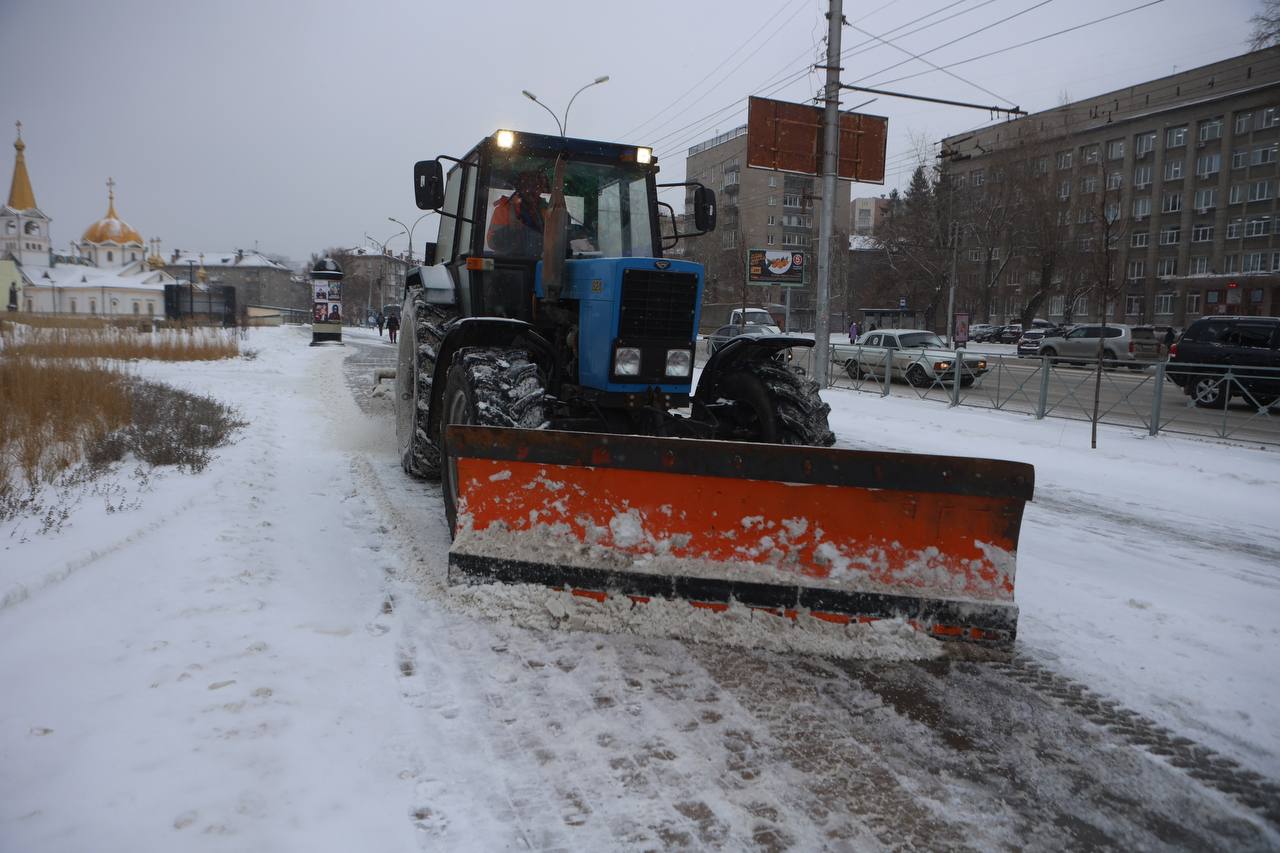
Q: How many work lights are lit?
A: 2